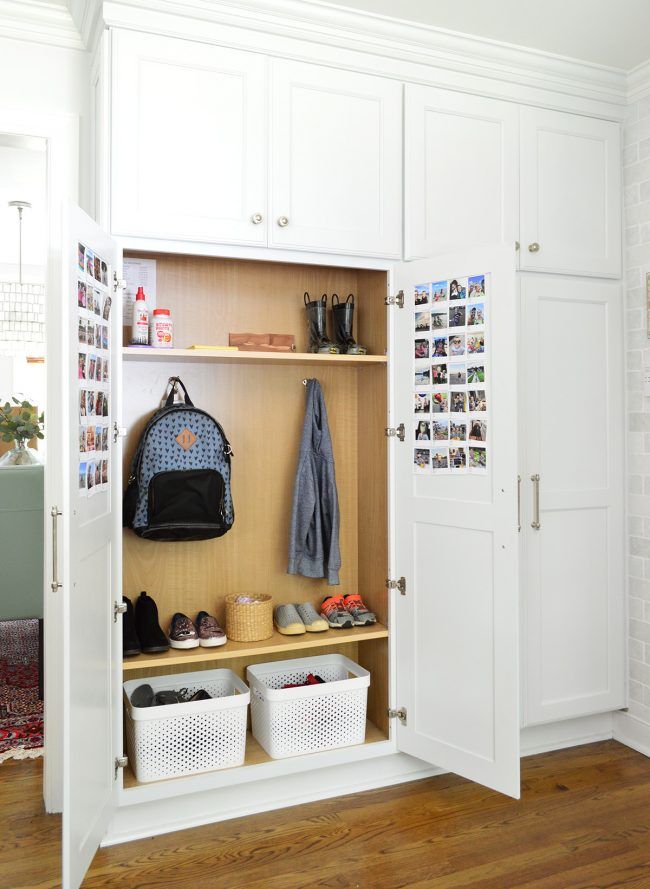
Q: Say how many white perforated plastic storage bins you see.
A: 2